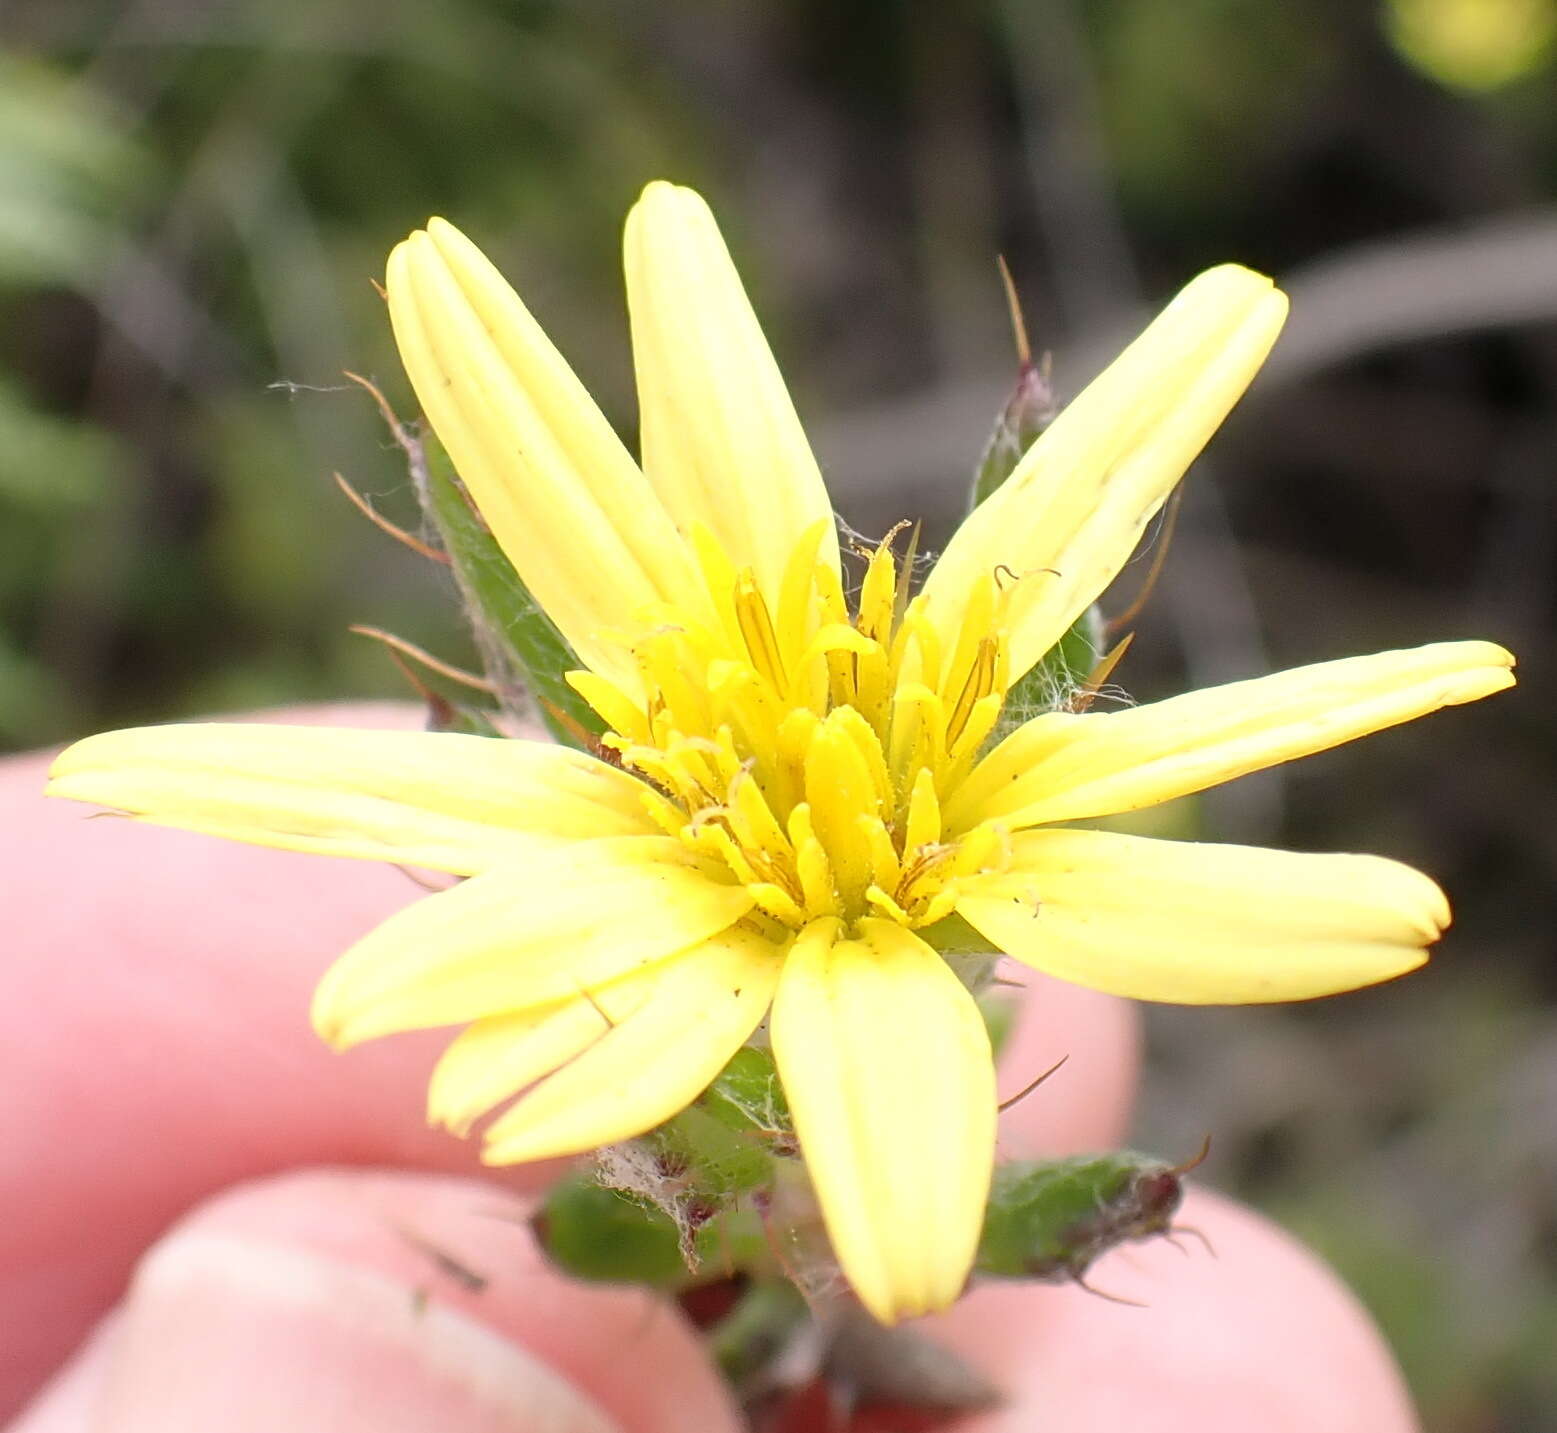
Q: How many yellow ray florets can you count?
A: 9